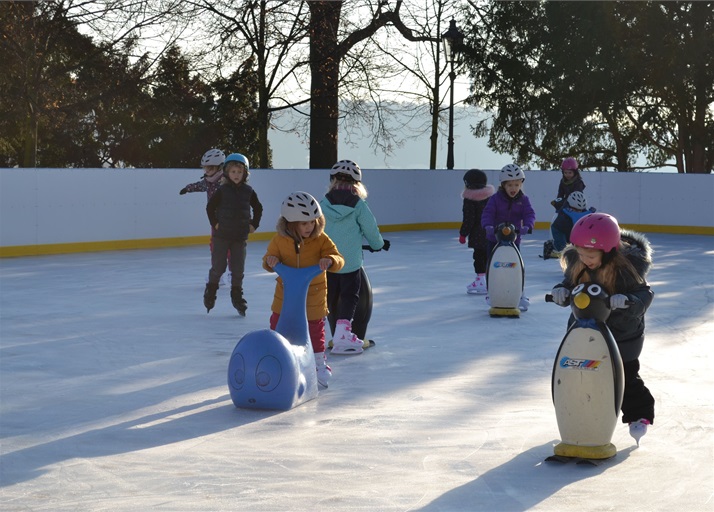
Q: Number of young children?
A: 9